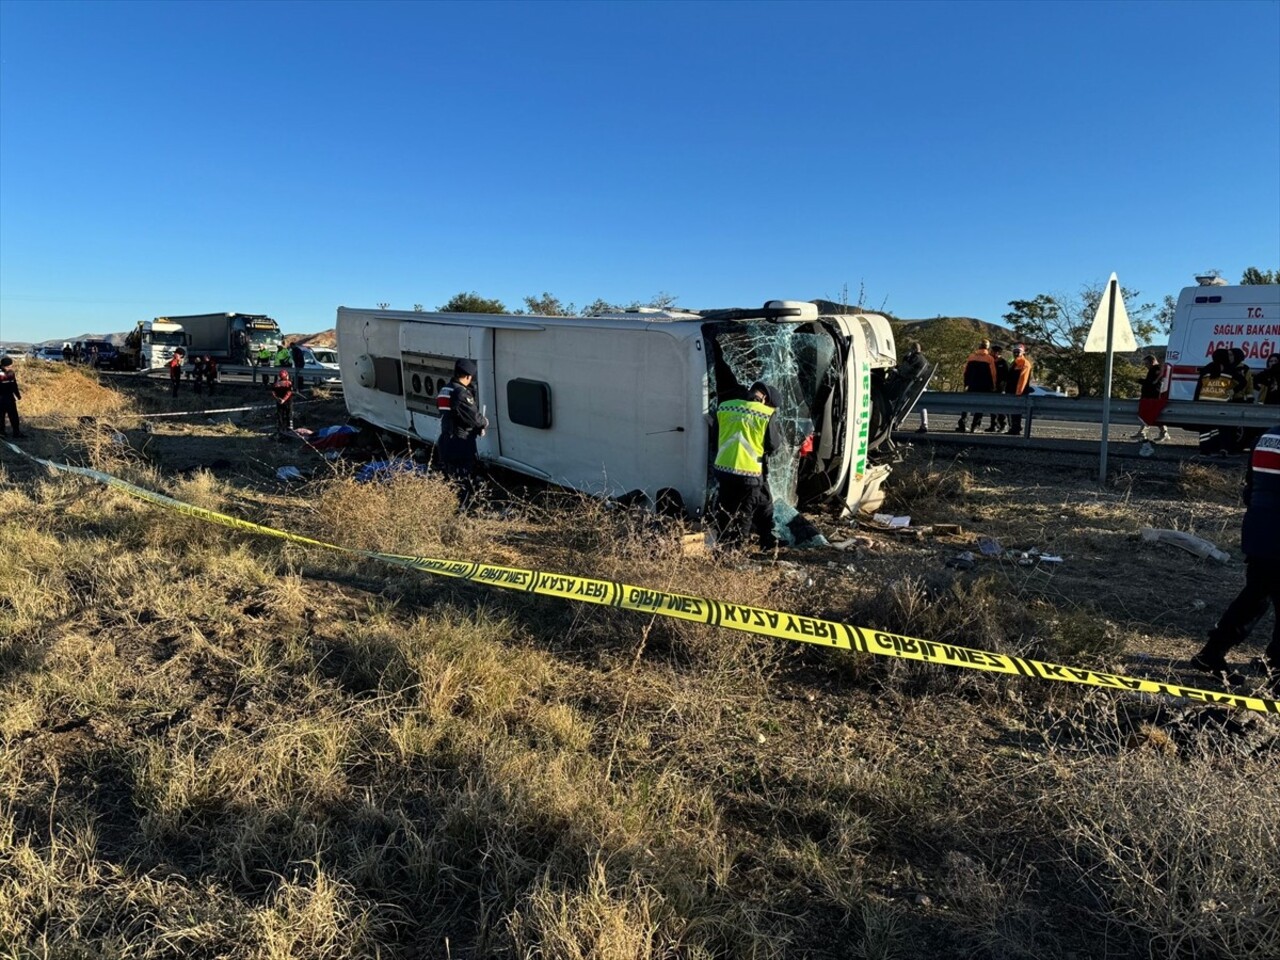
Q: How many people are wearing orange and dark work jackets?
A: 2